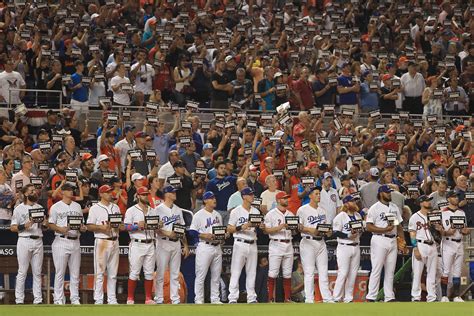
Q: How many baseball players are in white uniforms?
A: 13